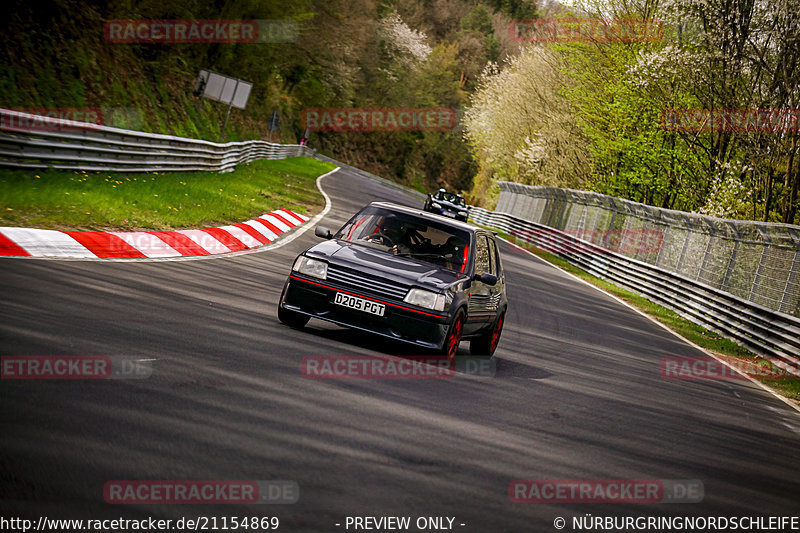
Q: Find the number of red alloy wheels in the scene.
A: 2